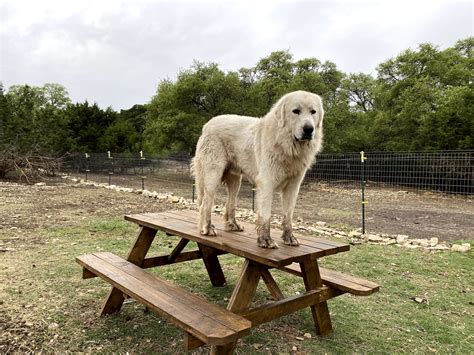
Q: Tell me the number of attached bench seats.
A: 2